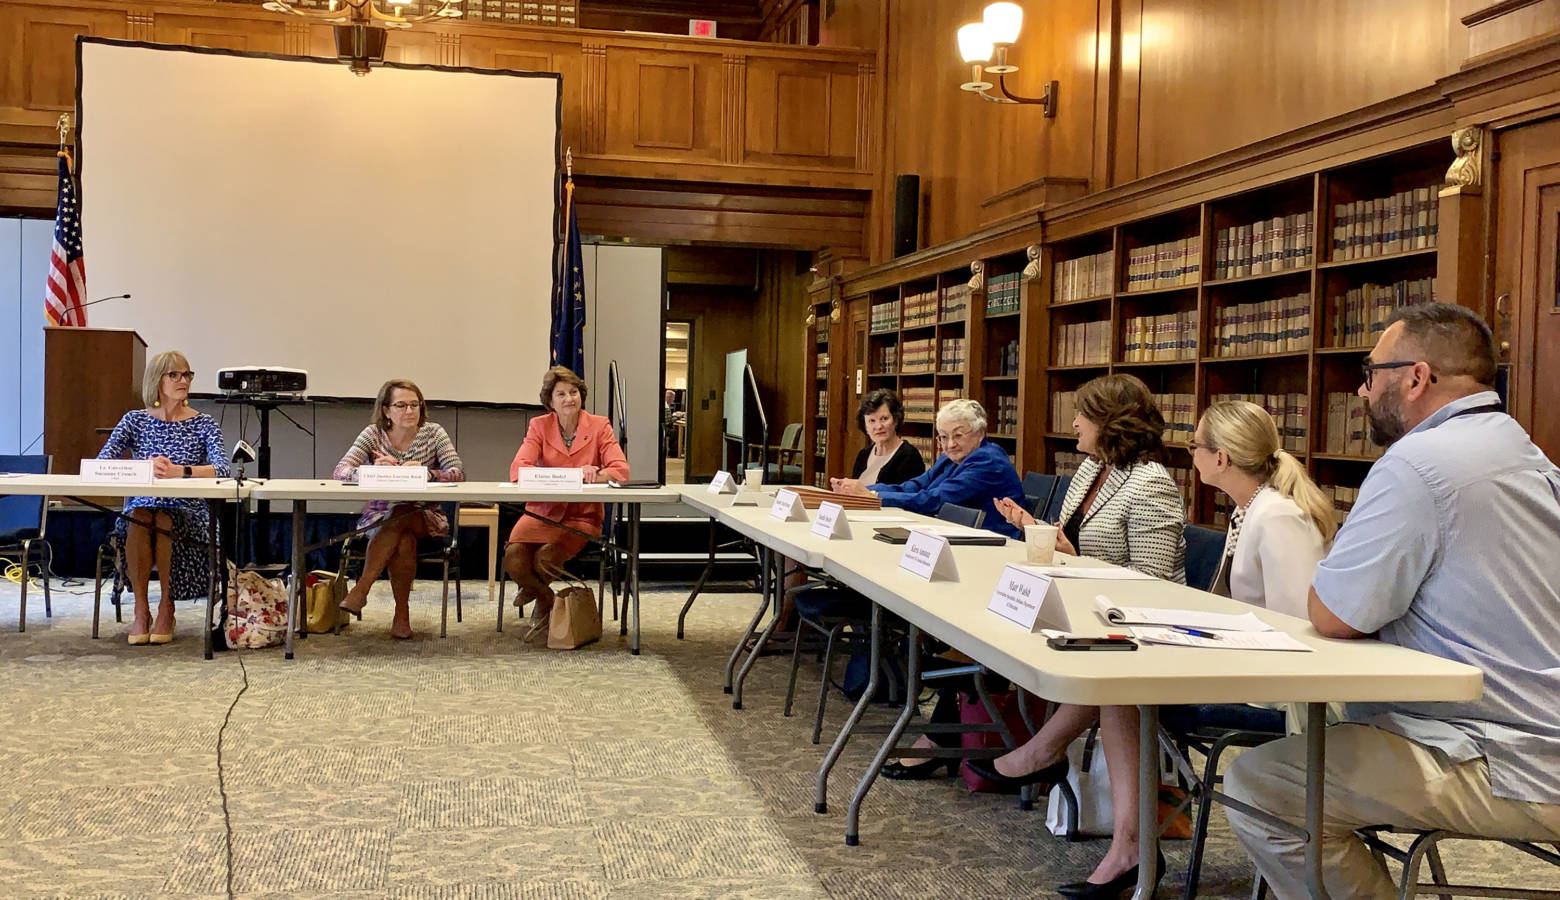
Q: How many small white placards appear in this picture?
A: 9